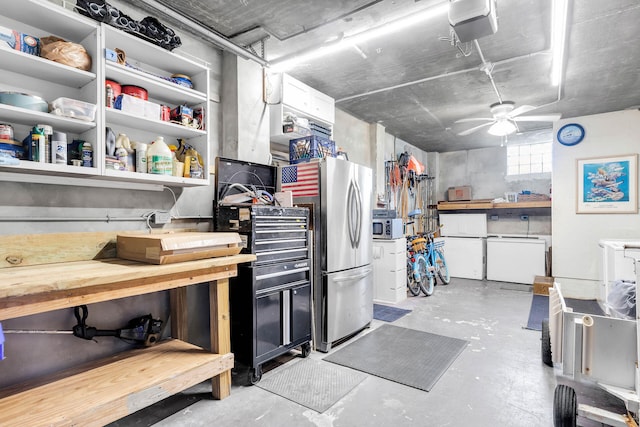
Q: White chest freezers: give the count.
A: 2